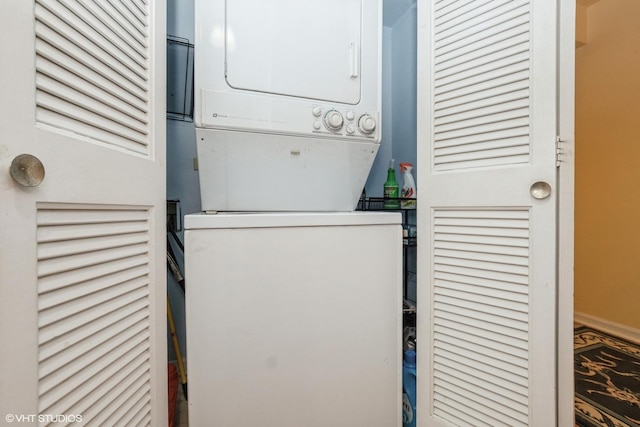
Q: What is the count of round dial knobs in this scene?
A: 2